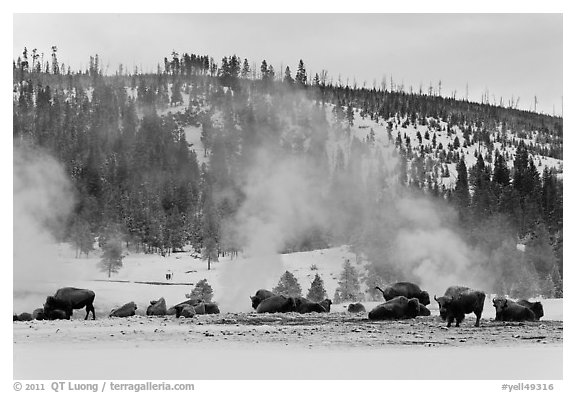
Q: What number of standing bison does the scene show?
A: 3